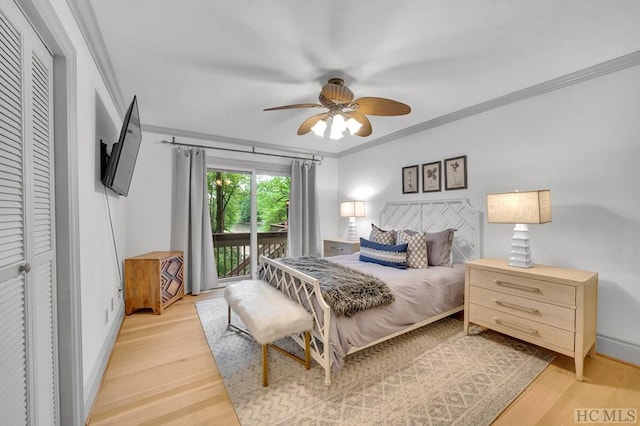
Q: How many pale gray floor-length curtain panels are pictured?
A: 2